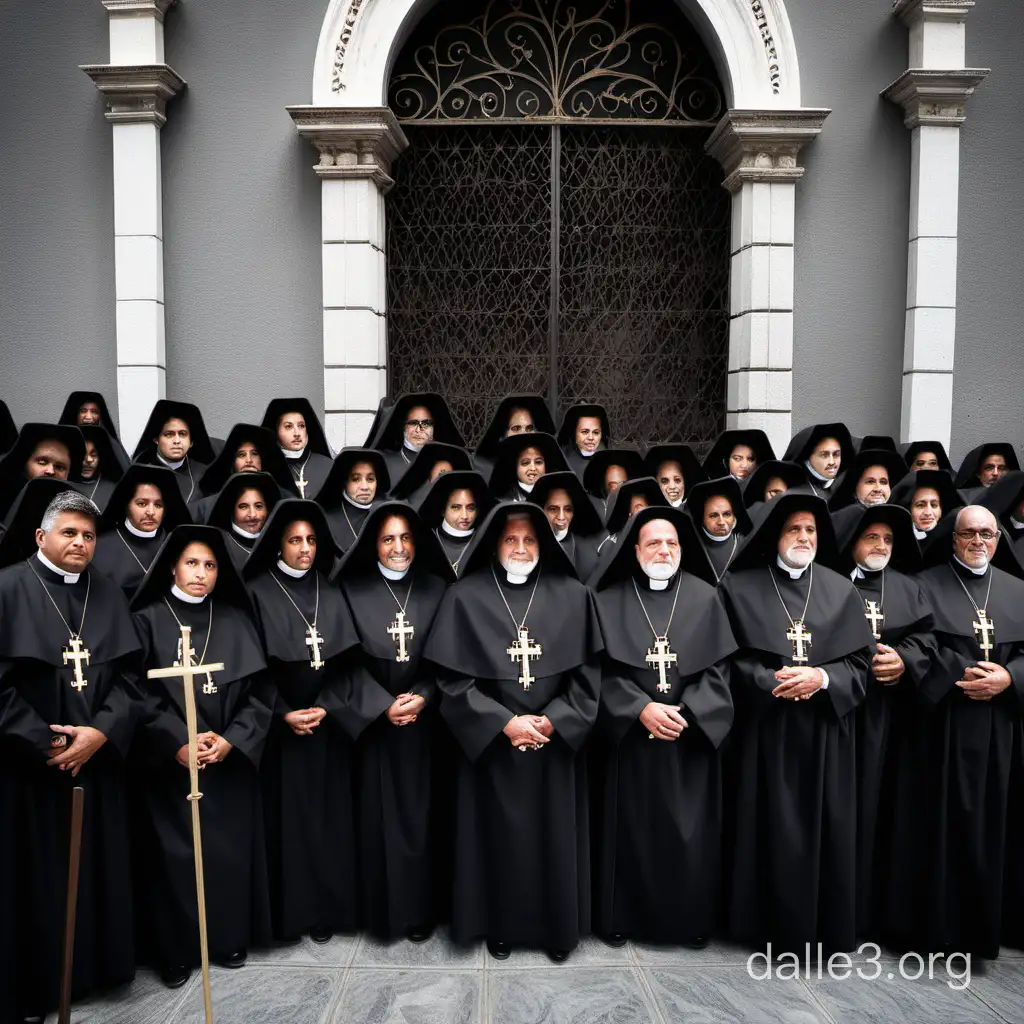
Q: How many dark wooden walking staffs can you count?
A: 1